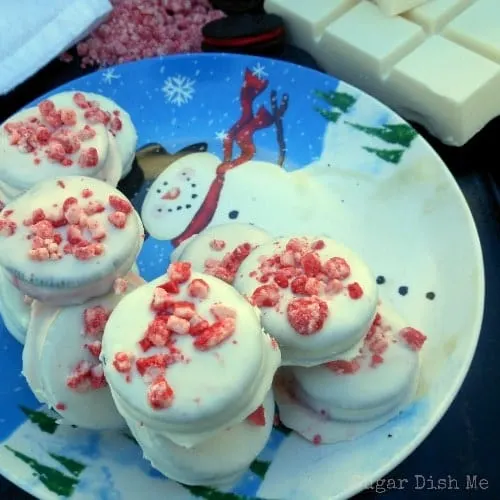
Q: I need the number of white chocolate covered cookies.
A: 10